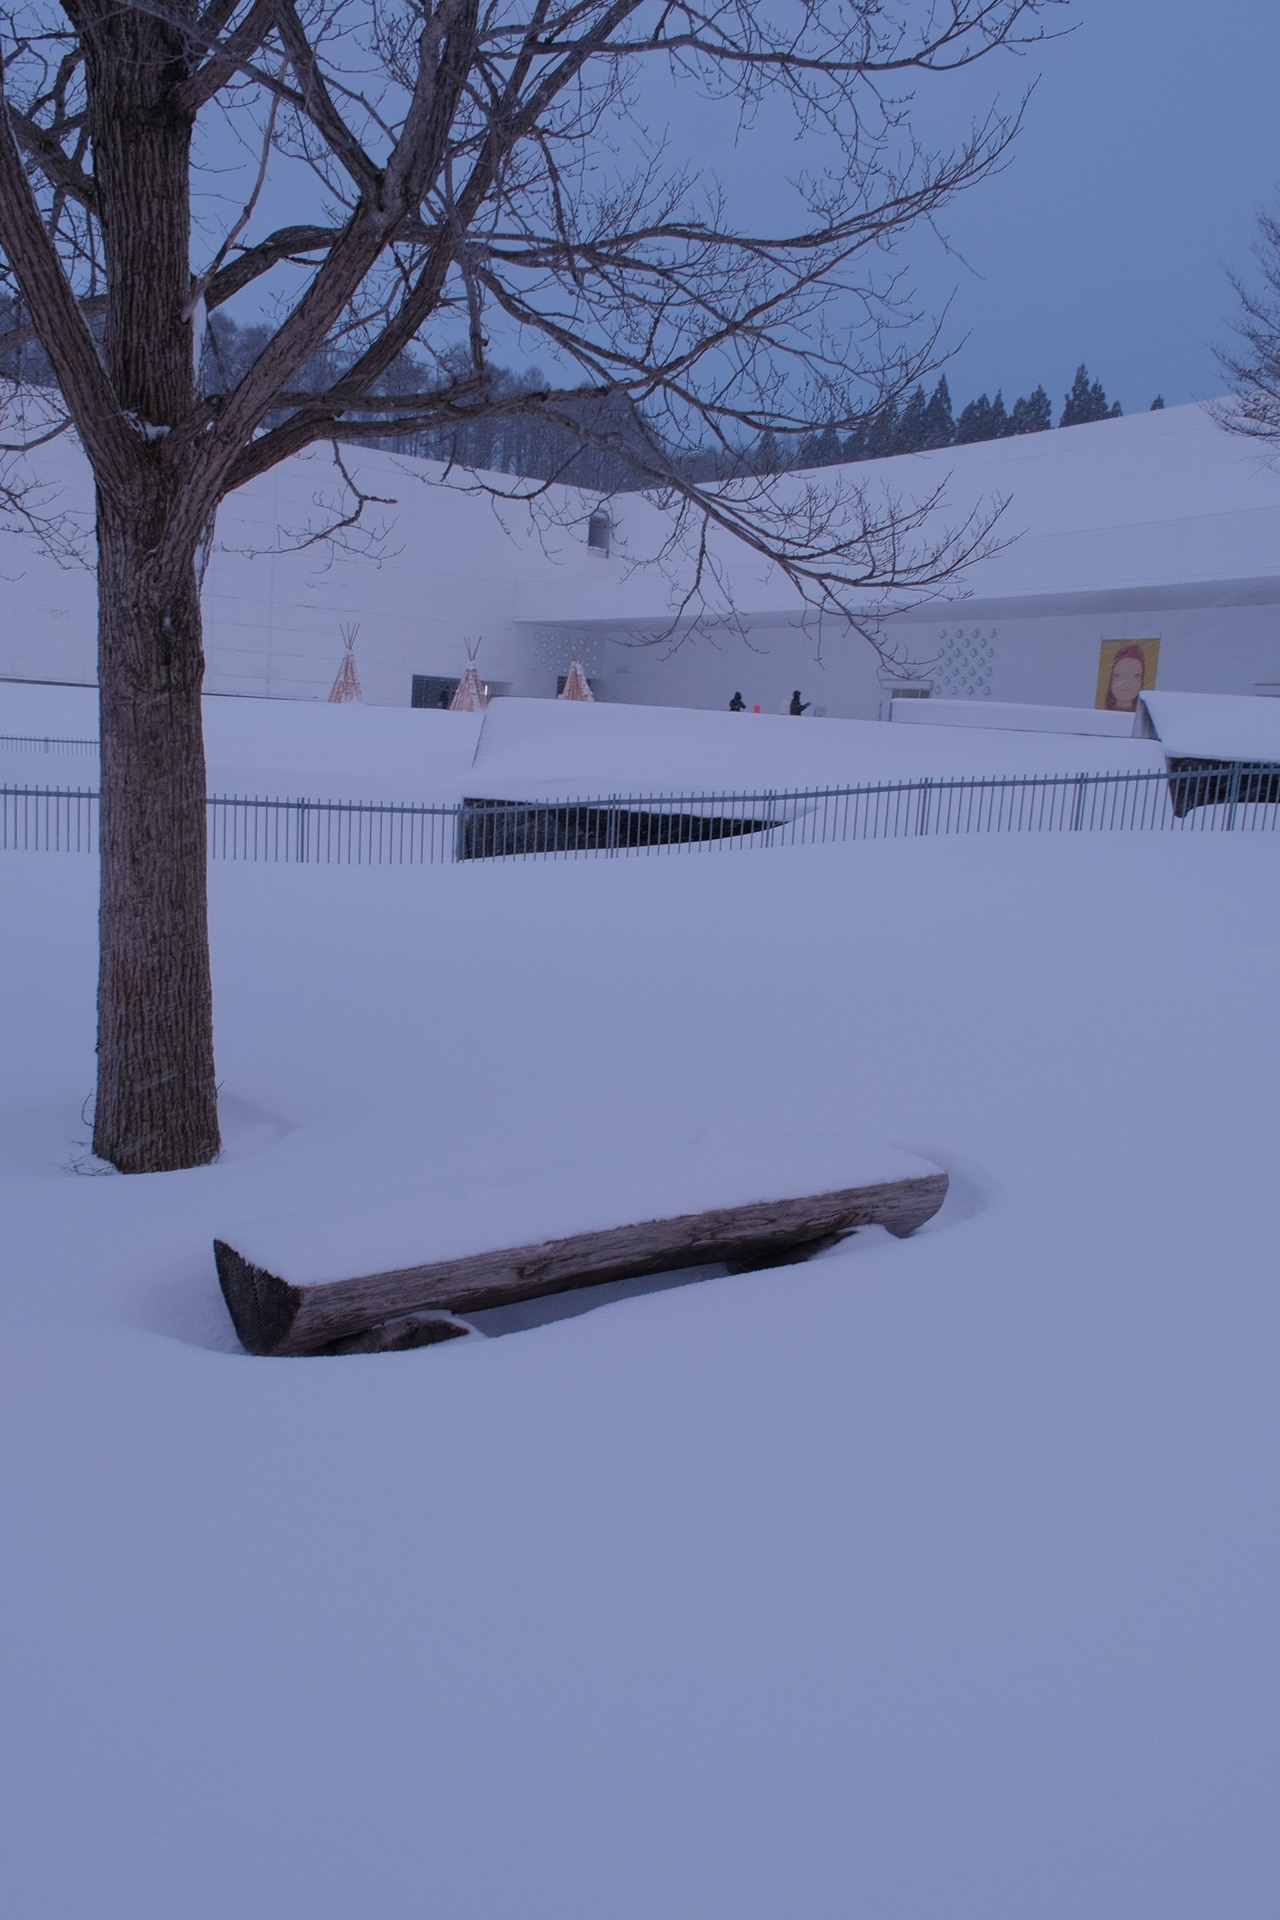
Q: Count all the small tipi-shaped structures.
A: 3